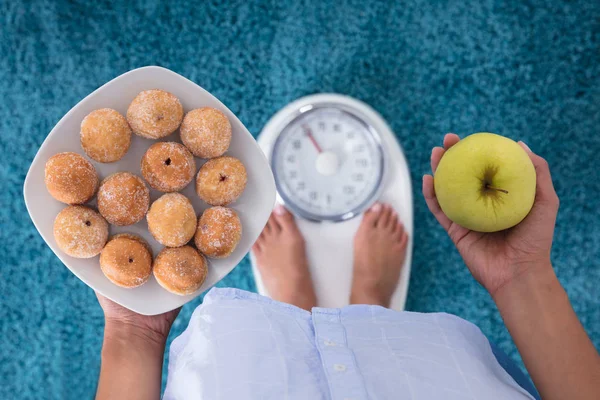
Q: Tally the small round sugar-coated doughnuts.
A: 12